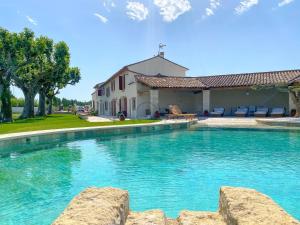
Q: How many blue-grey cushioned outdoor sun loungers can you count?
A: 4